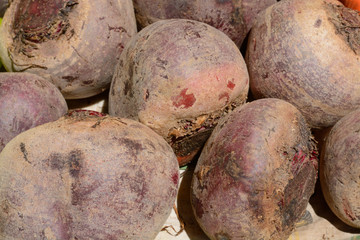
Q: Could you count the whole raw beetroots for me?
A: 8